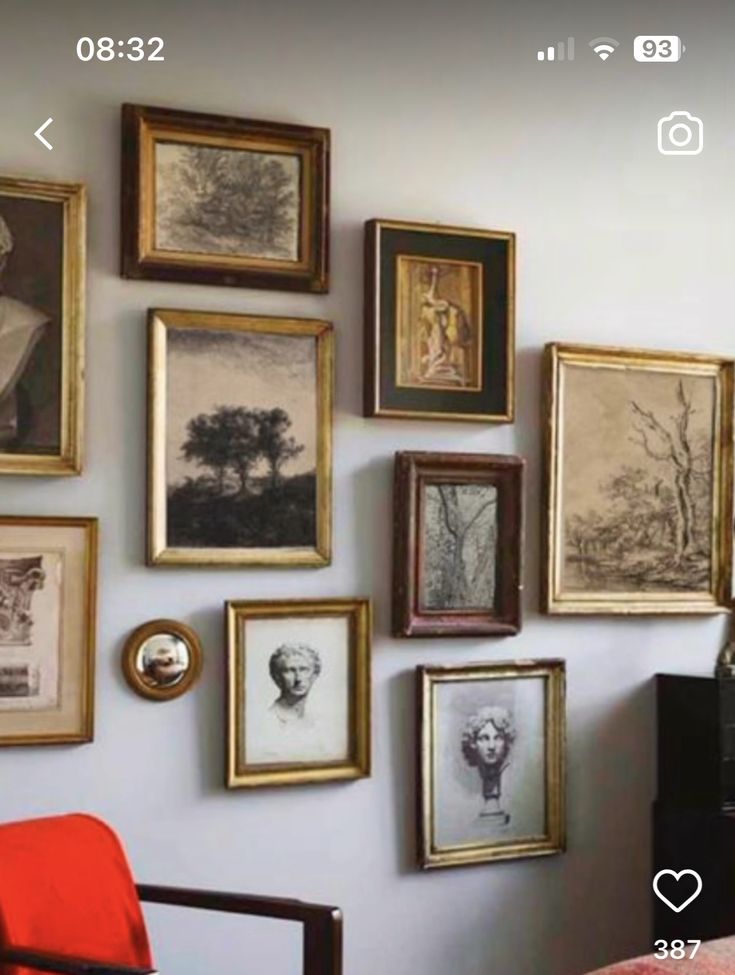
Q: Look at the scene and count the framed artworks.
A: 9